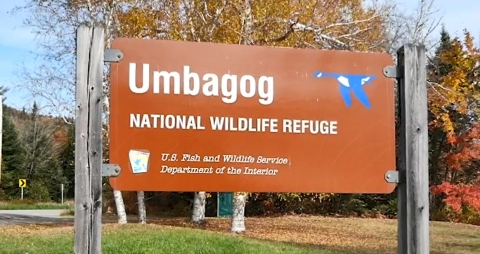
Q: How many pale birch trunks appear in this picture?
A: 4